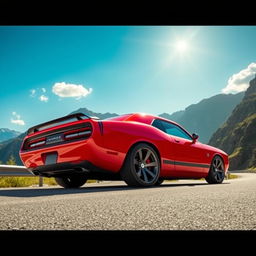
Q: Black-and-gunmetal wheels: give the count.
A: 2